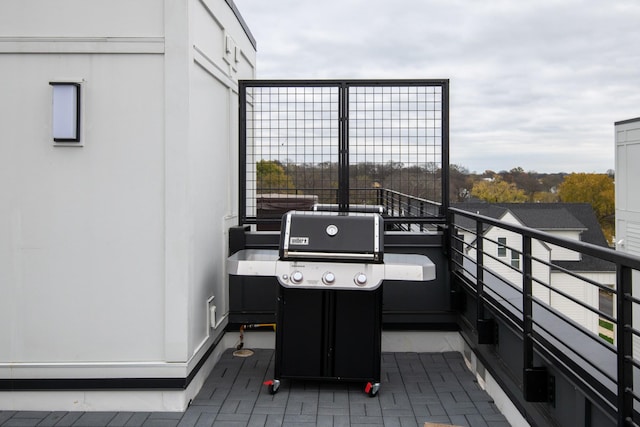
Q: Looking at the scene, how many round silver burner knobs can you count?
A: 3